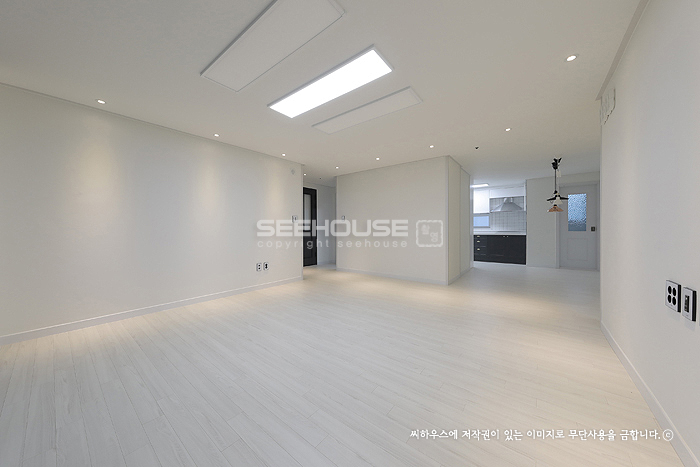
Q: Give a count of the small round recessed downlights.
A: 9